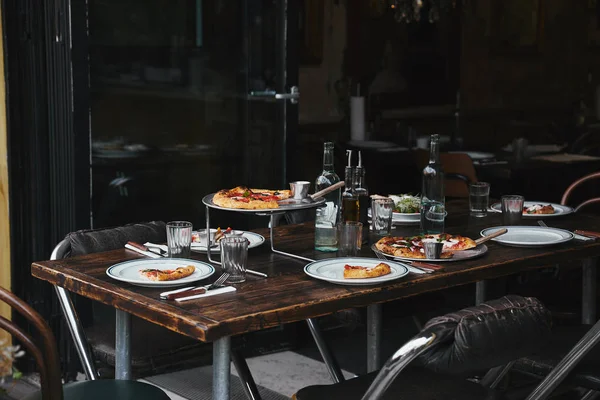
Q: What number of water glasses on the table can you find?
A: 6